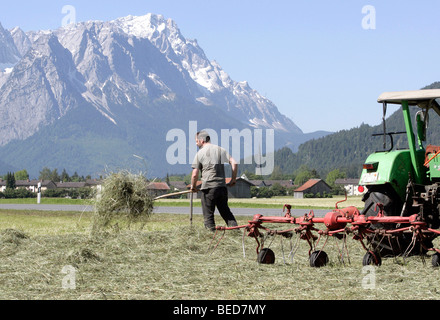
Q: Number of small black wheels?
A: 4